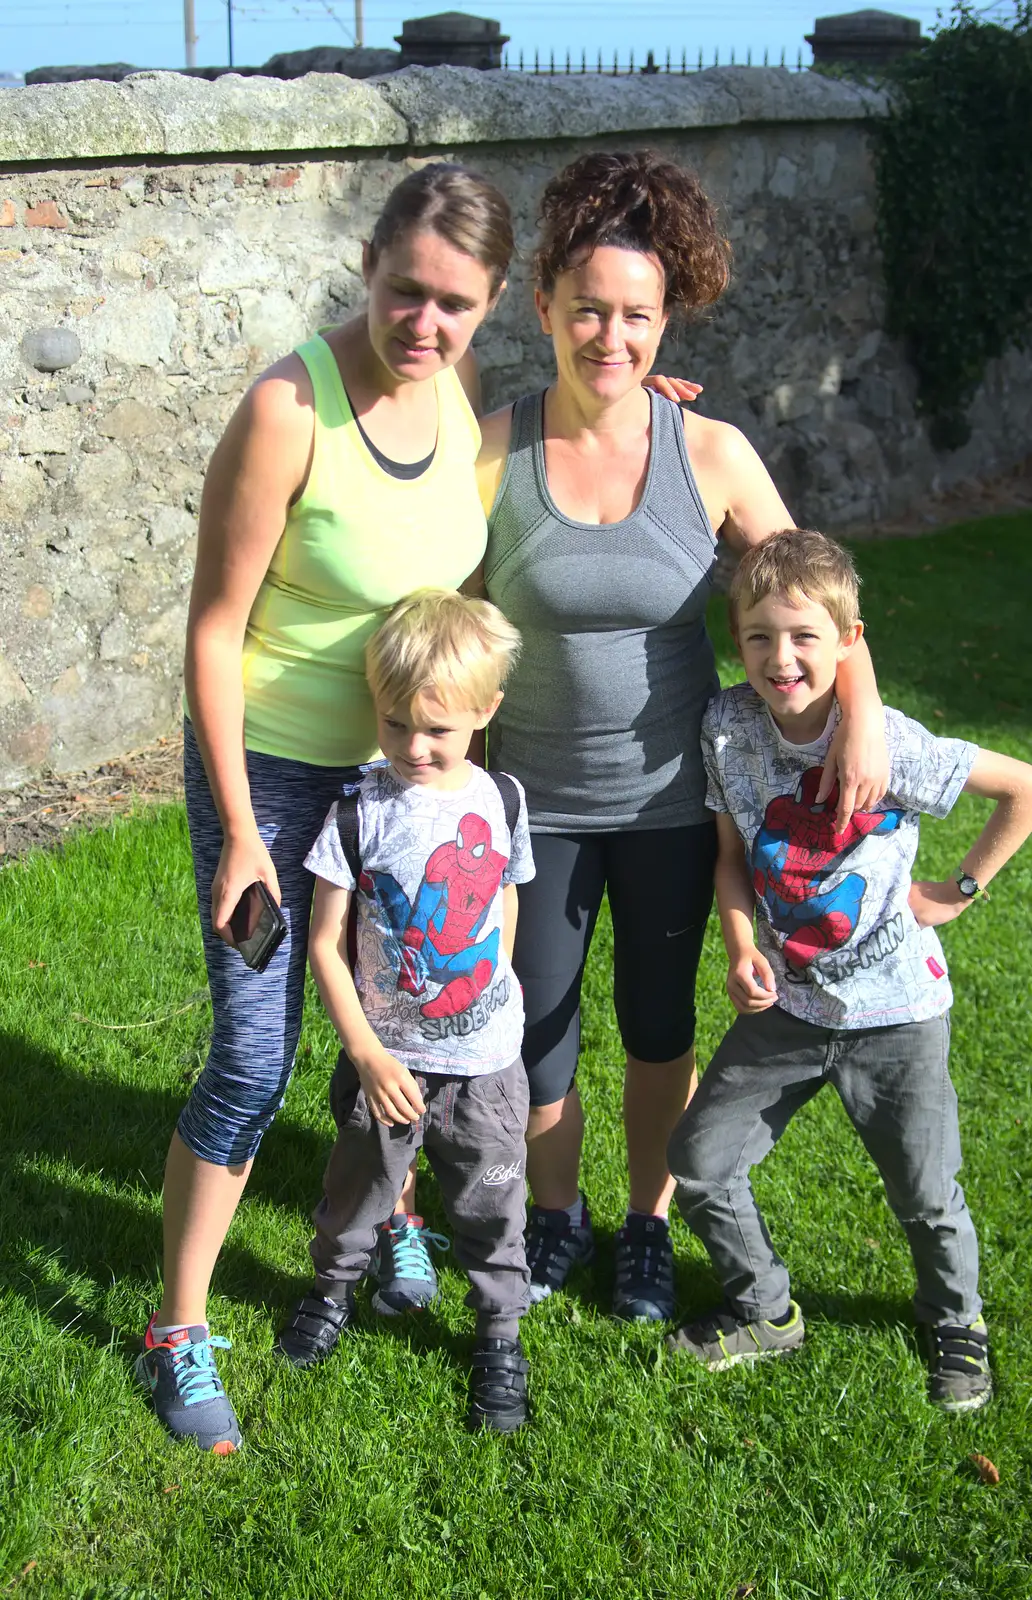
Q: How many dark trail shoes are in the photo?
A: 2